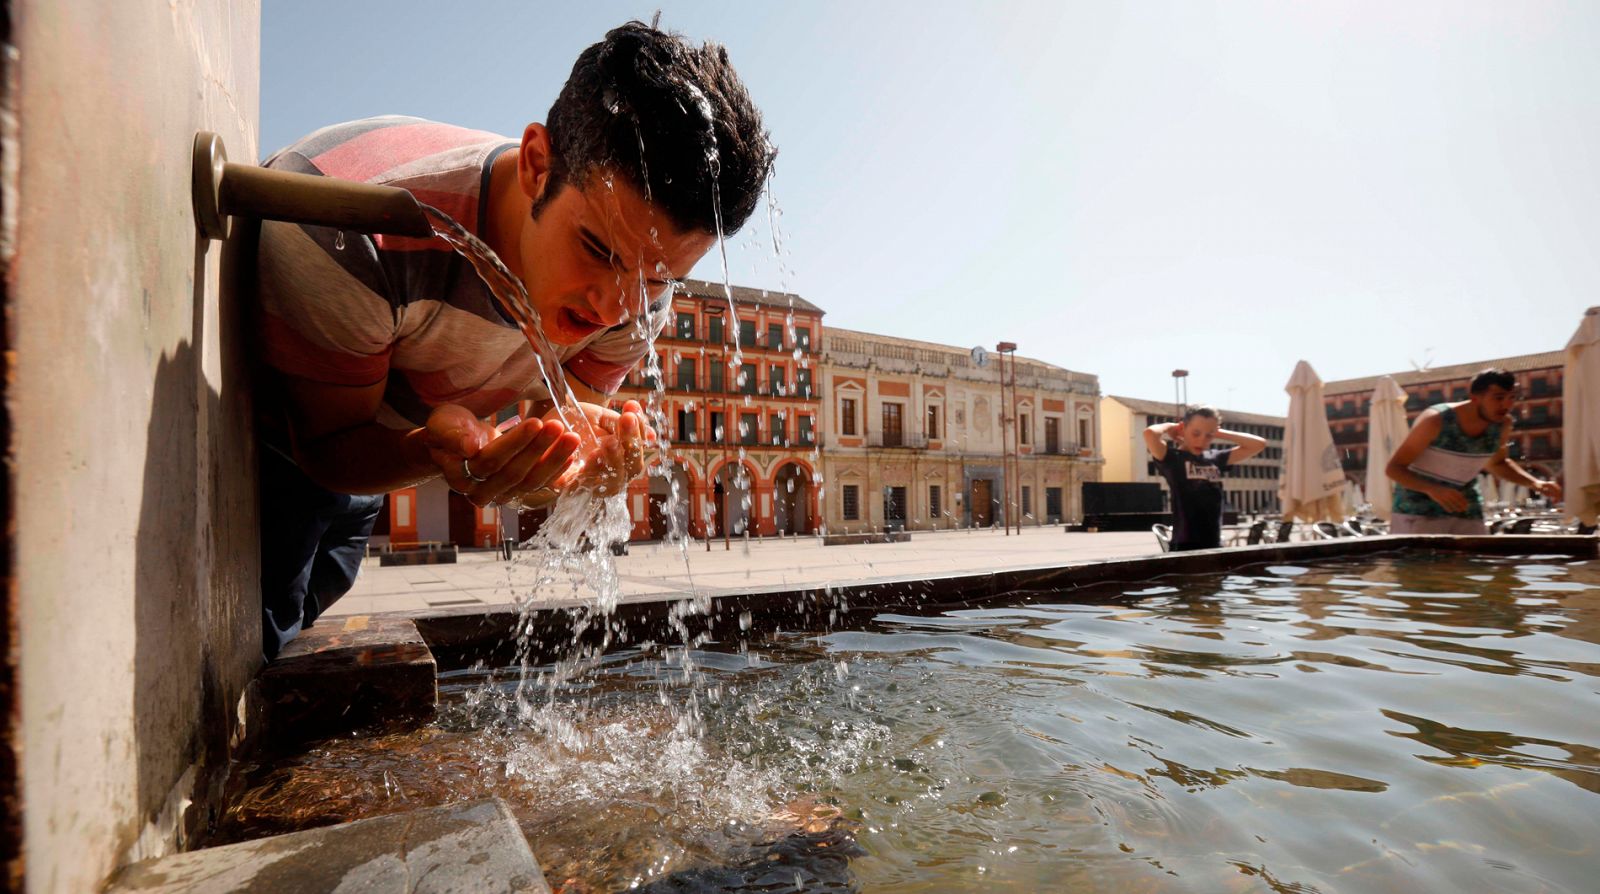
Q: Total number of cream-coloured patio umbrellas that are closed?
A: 3